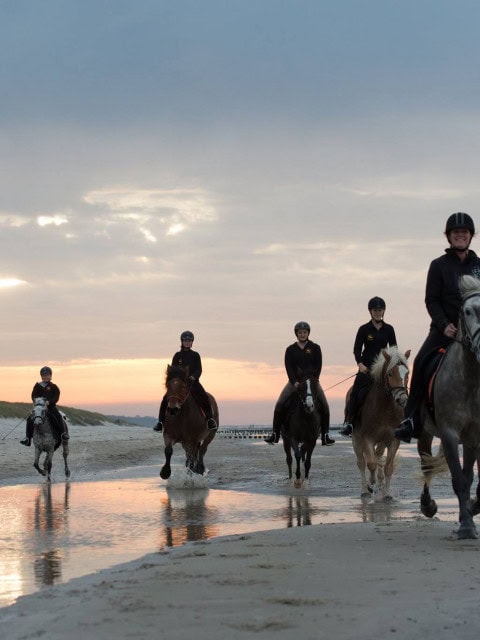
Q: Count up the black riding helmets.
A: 5